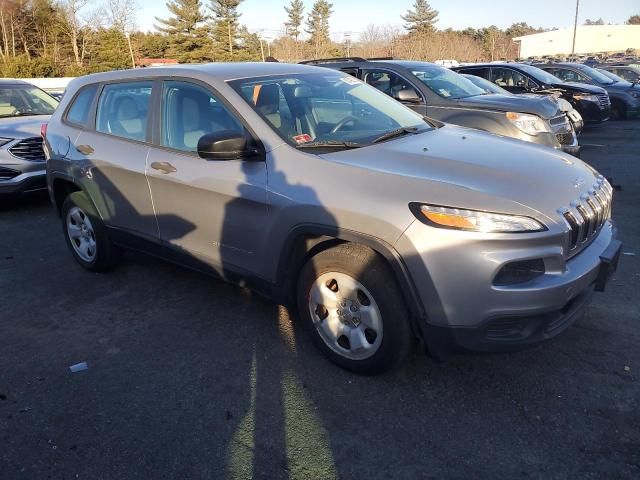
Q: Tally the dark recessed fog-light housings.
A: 1